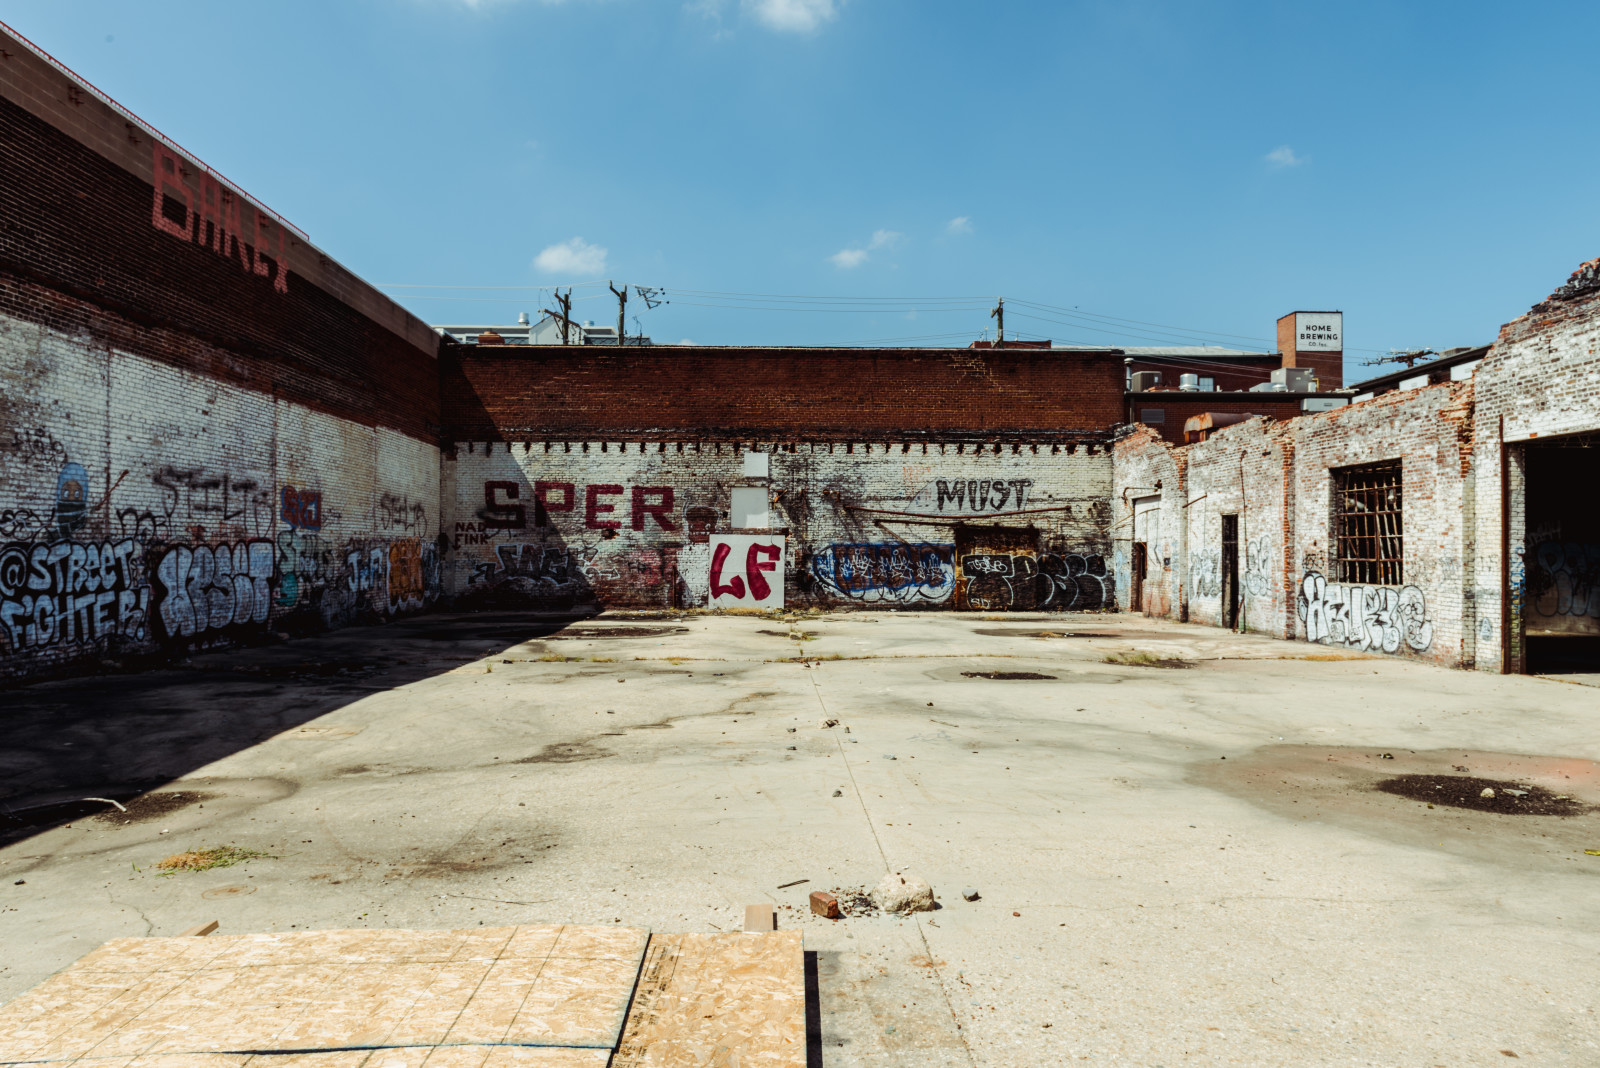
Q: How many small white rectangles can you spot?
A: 2